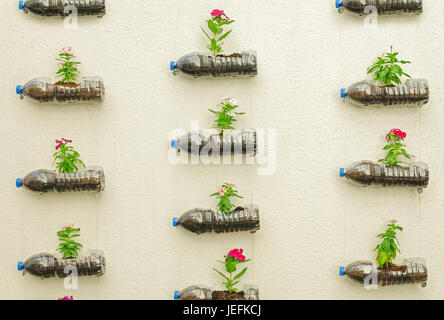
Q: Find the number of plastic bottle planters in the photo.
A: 12